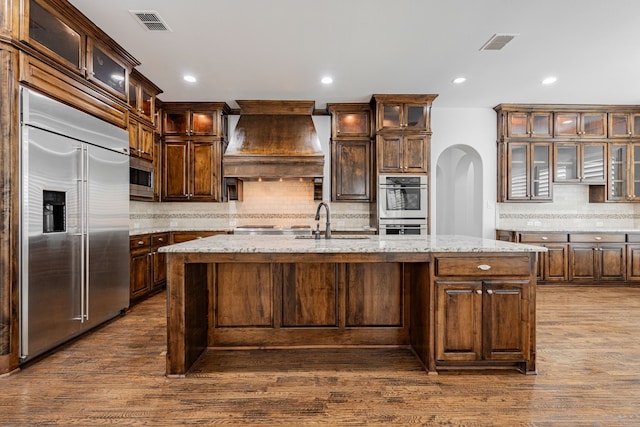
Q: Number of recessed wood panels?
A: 3